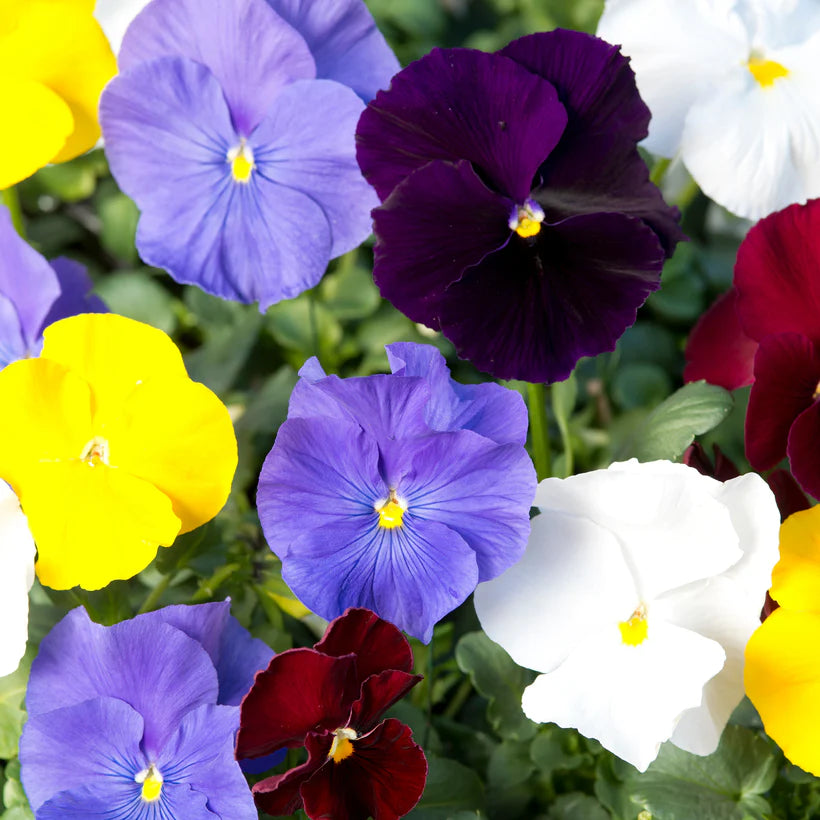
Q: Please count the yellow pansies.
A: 3